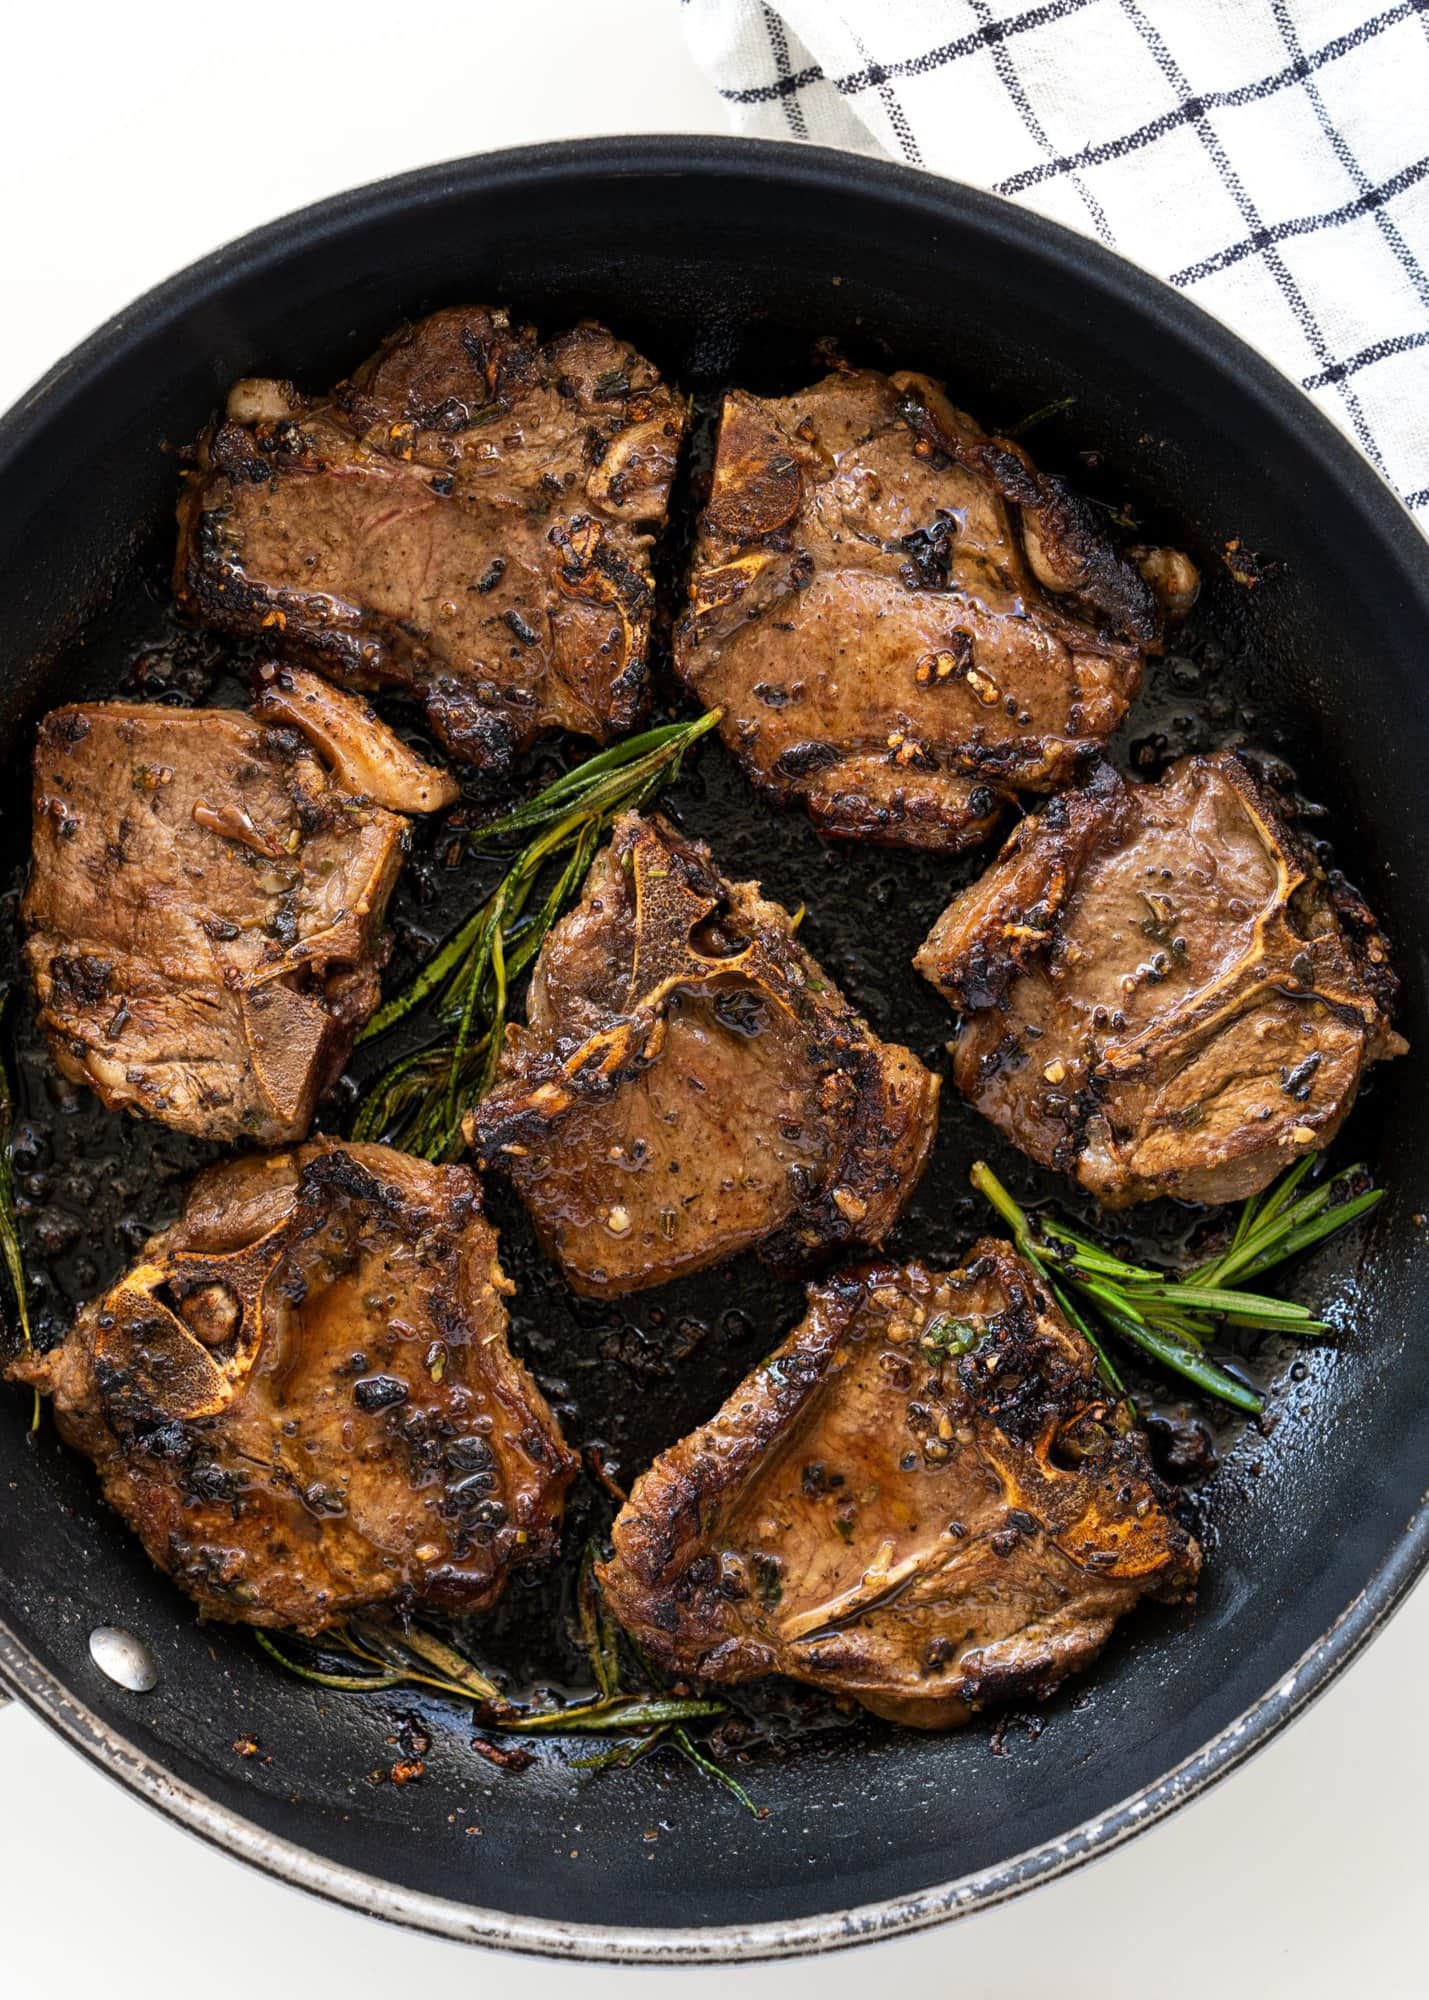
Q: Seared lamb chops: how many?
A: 7